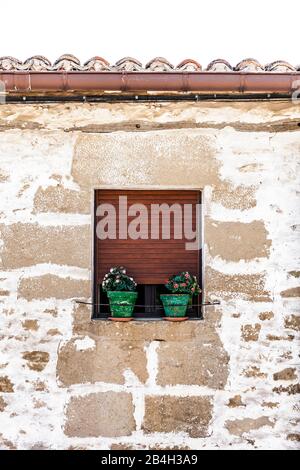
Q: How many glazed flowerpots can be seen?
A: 2